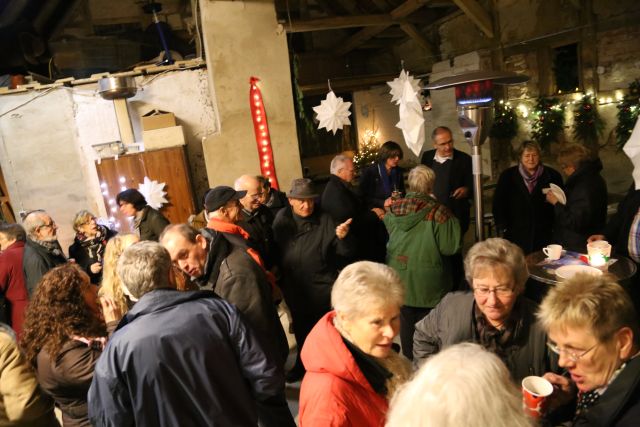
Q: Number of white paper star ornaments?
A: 5